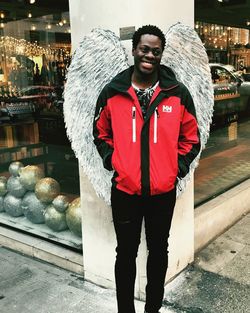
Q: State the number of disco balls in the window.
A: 11